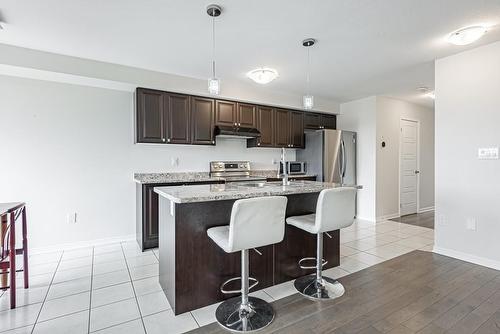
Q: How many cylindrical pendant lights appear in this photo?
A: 2